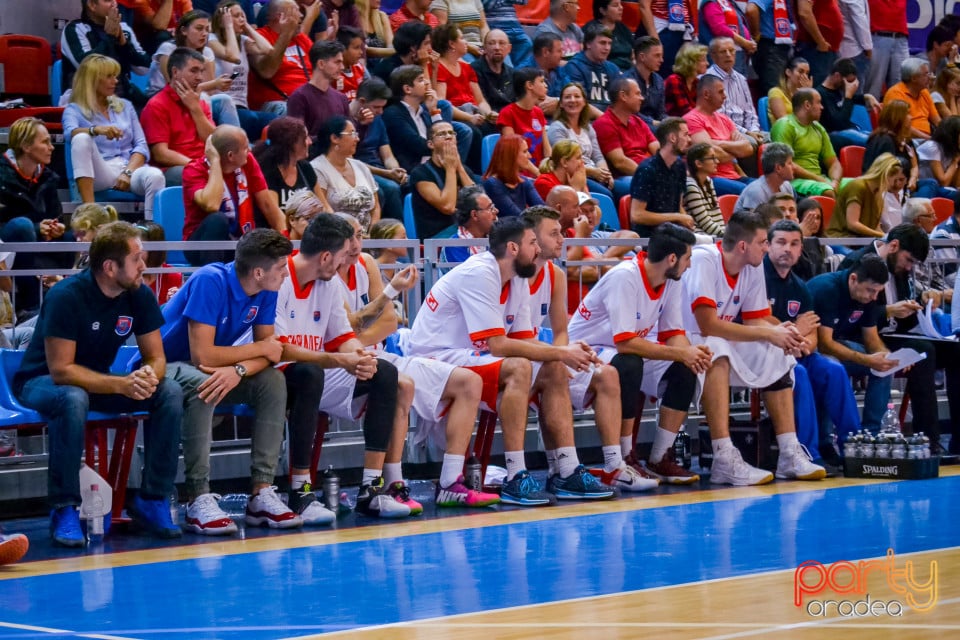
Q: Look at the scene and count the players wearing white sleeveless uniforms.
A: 2